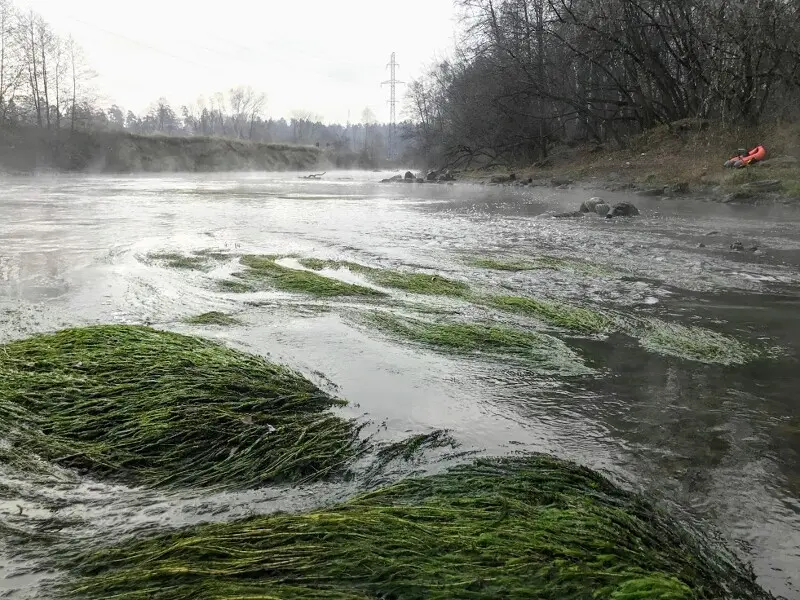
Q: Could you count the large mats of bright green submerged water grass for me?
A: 2